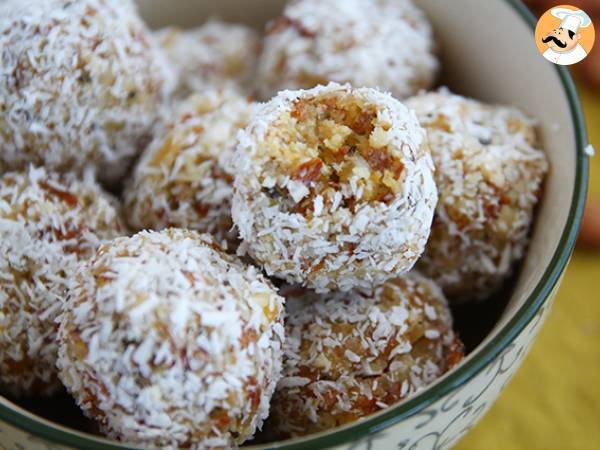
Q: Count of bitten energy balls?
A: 1